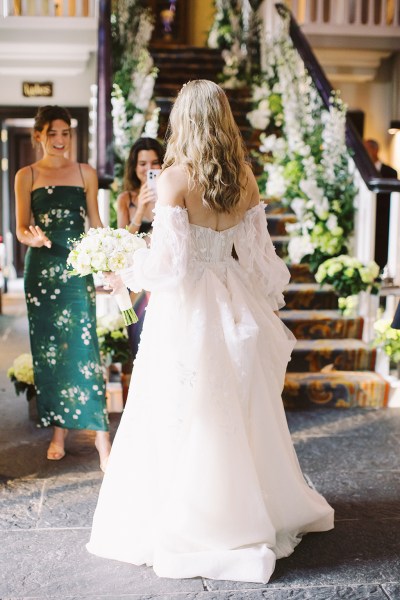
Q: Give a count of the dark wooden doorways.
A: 1